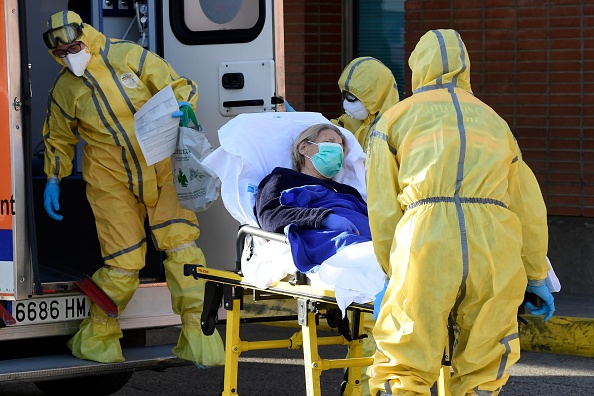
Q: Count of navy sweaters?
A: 1